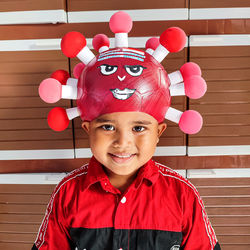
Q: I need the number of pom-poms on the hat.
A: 12